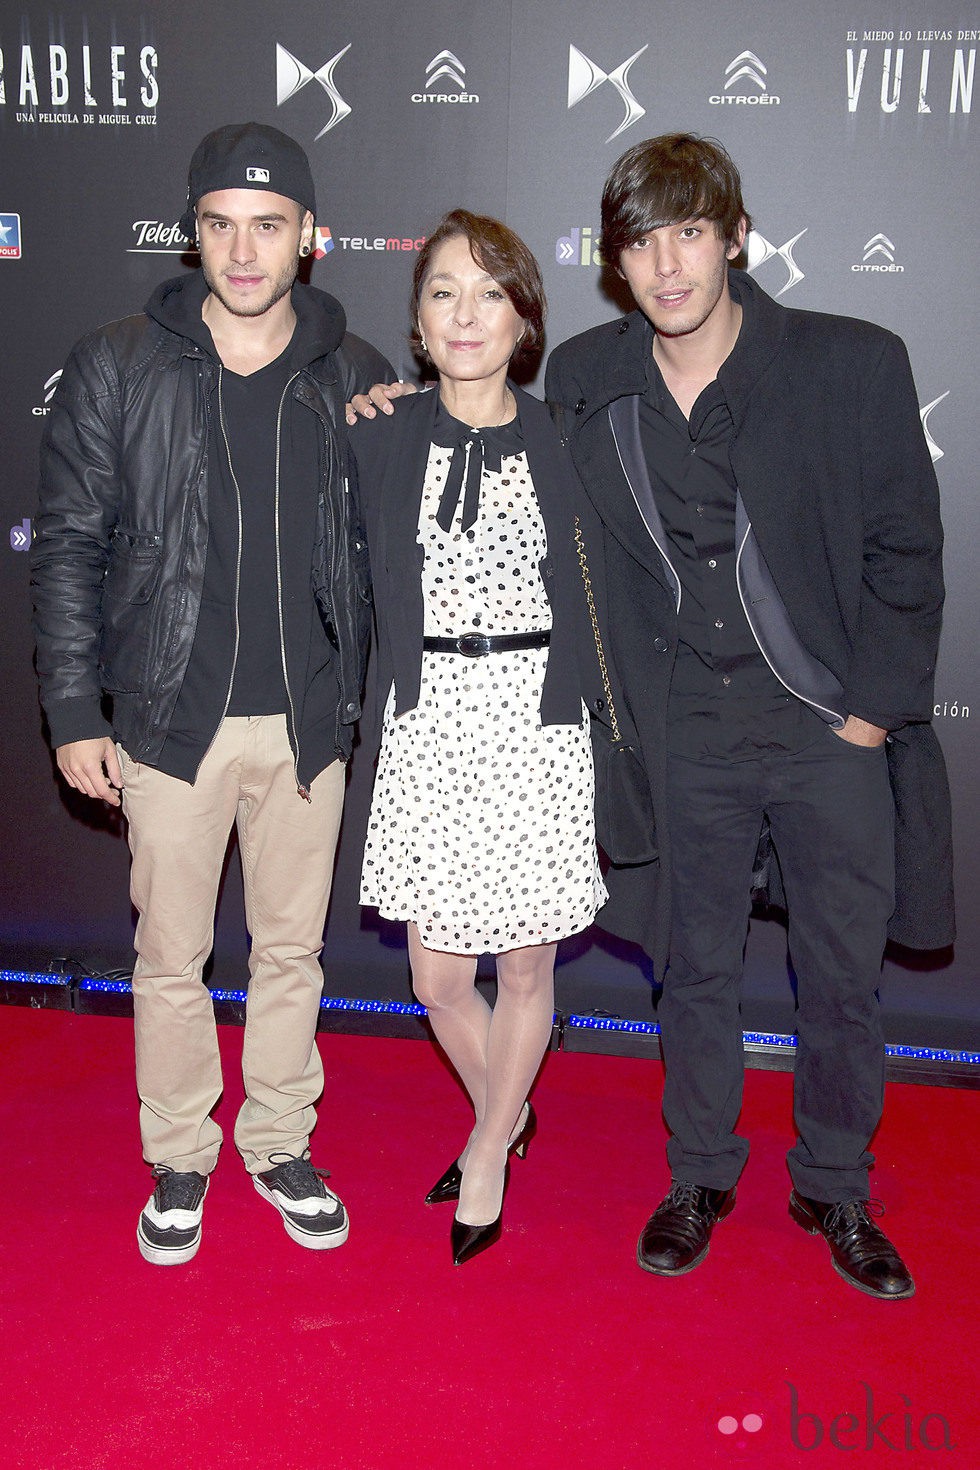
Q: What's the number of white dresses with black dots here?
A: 1